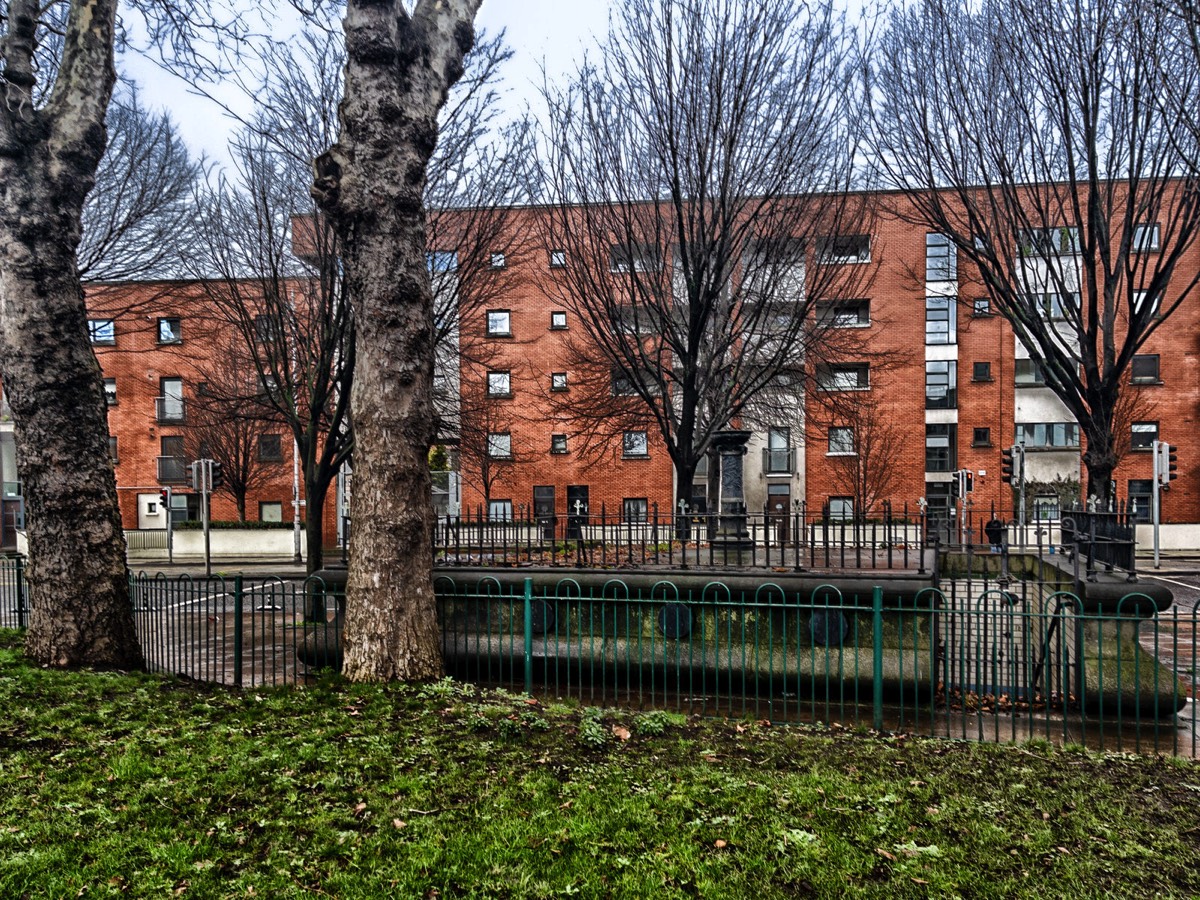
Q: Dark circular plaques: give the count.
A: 3